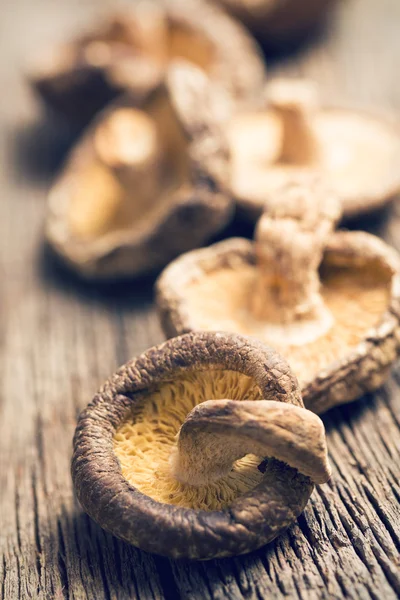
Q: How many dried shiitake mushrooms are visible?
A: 6